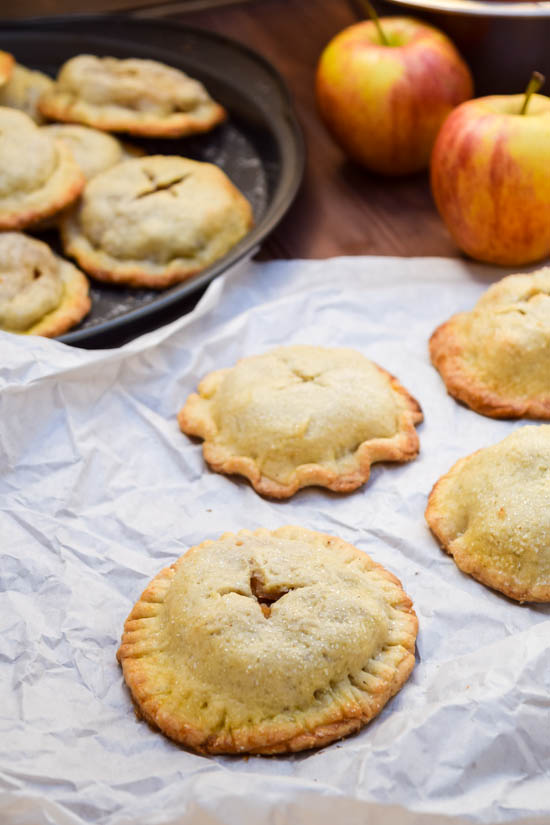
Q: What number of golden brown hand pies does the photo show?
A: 11